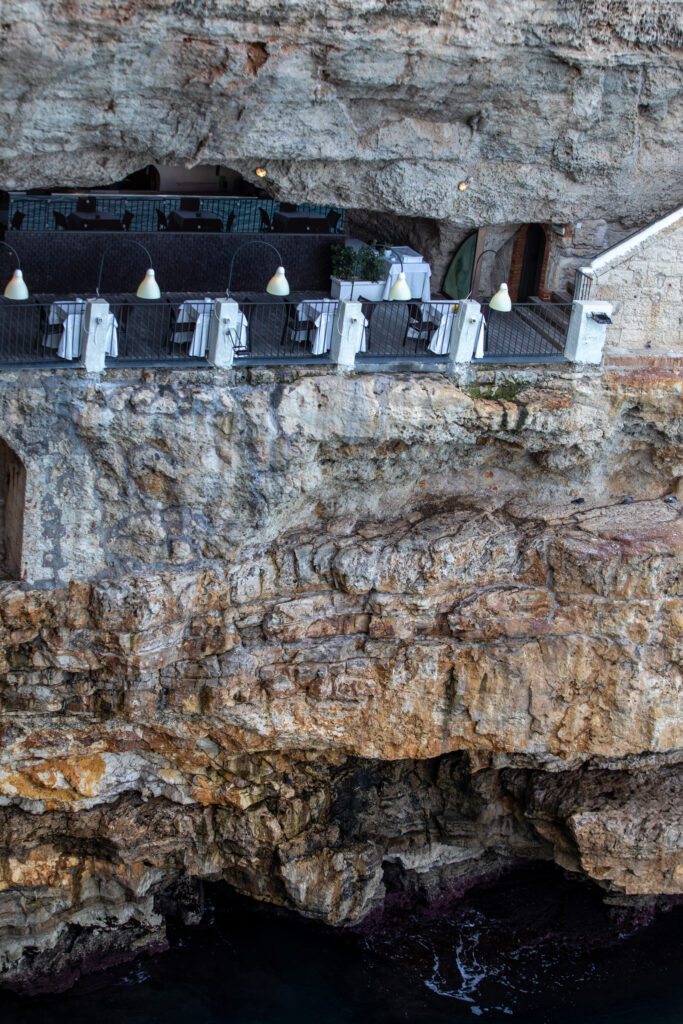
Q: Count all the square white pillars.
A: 5